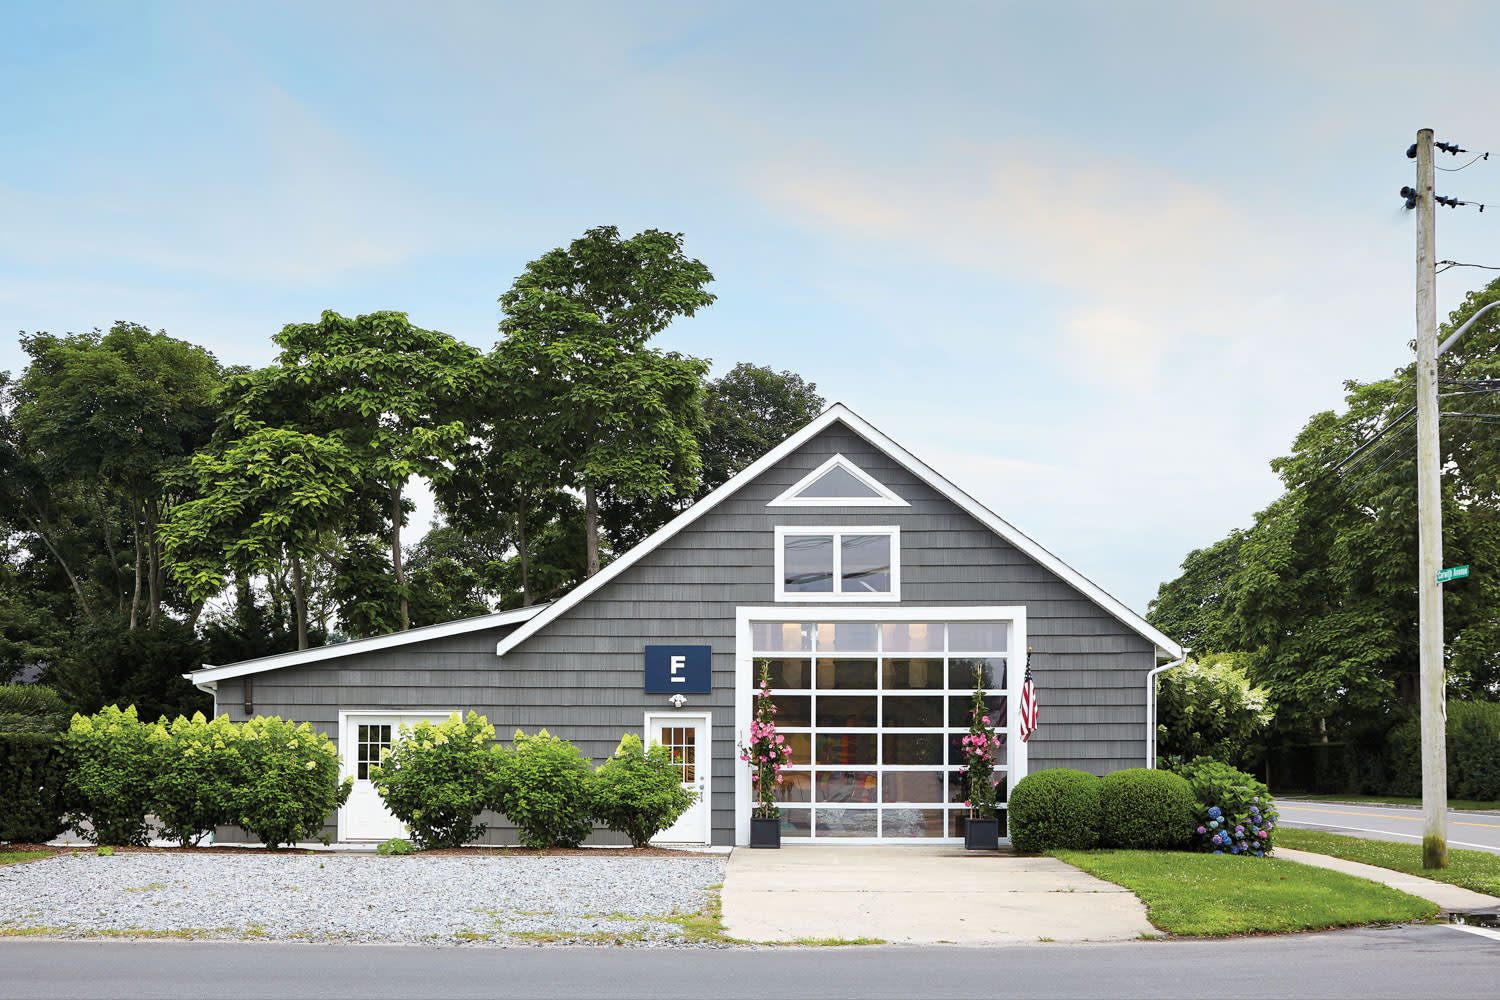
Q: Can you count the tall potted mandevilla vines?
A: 2